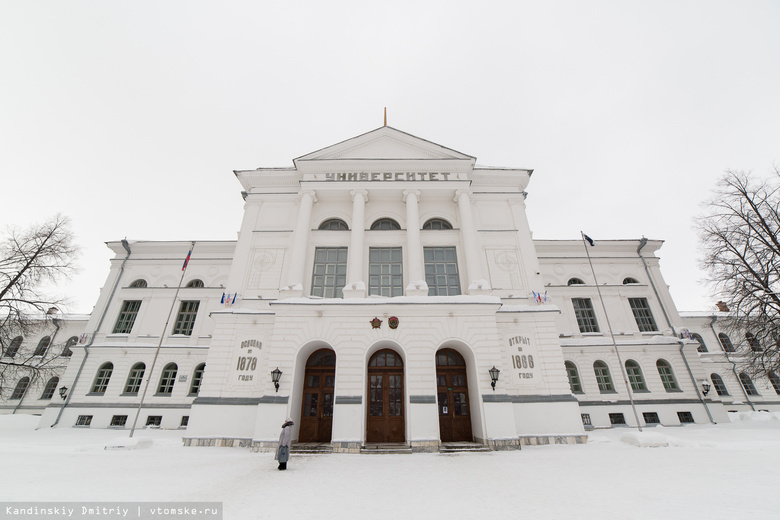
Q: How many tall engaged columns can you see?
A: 4